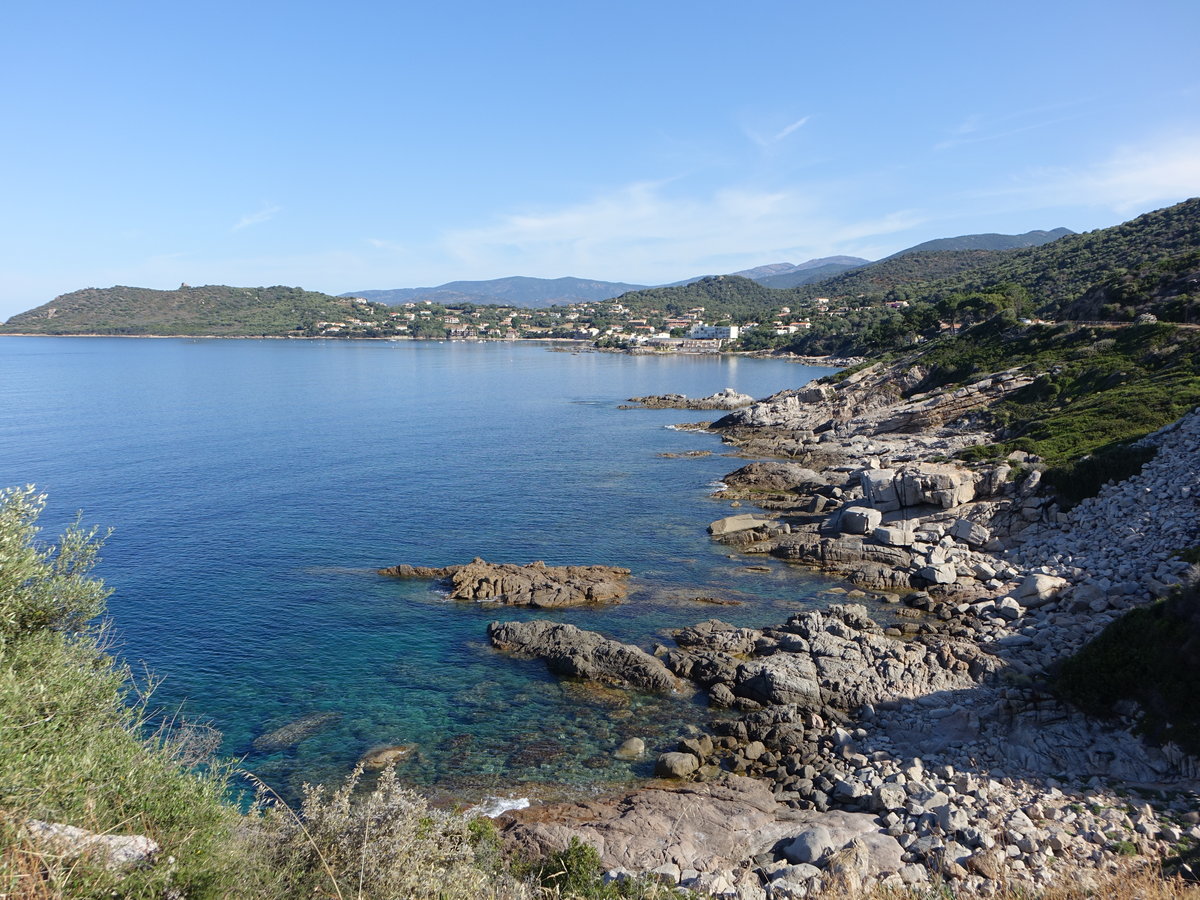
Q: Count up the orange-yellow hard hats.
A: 0